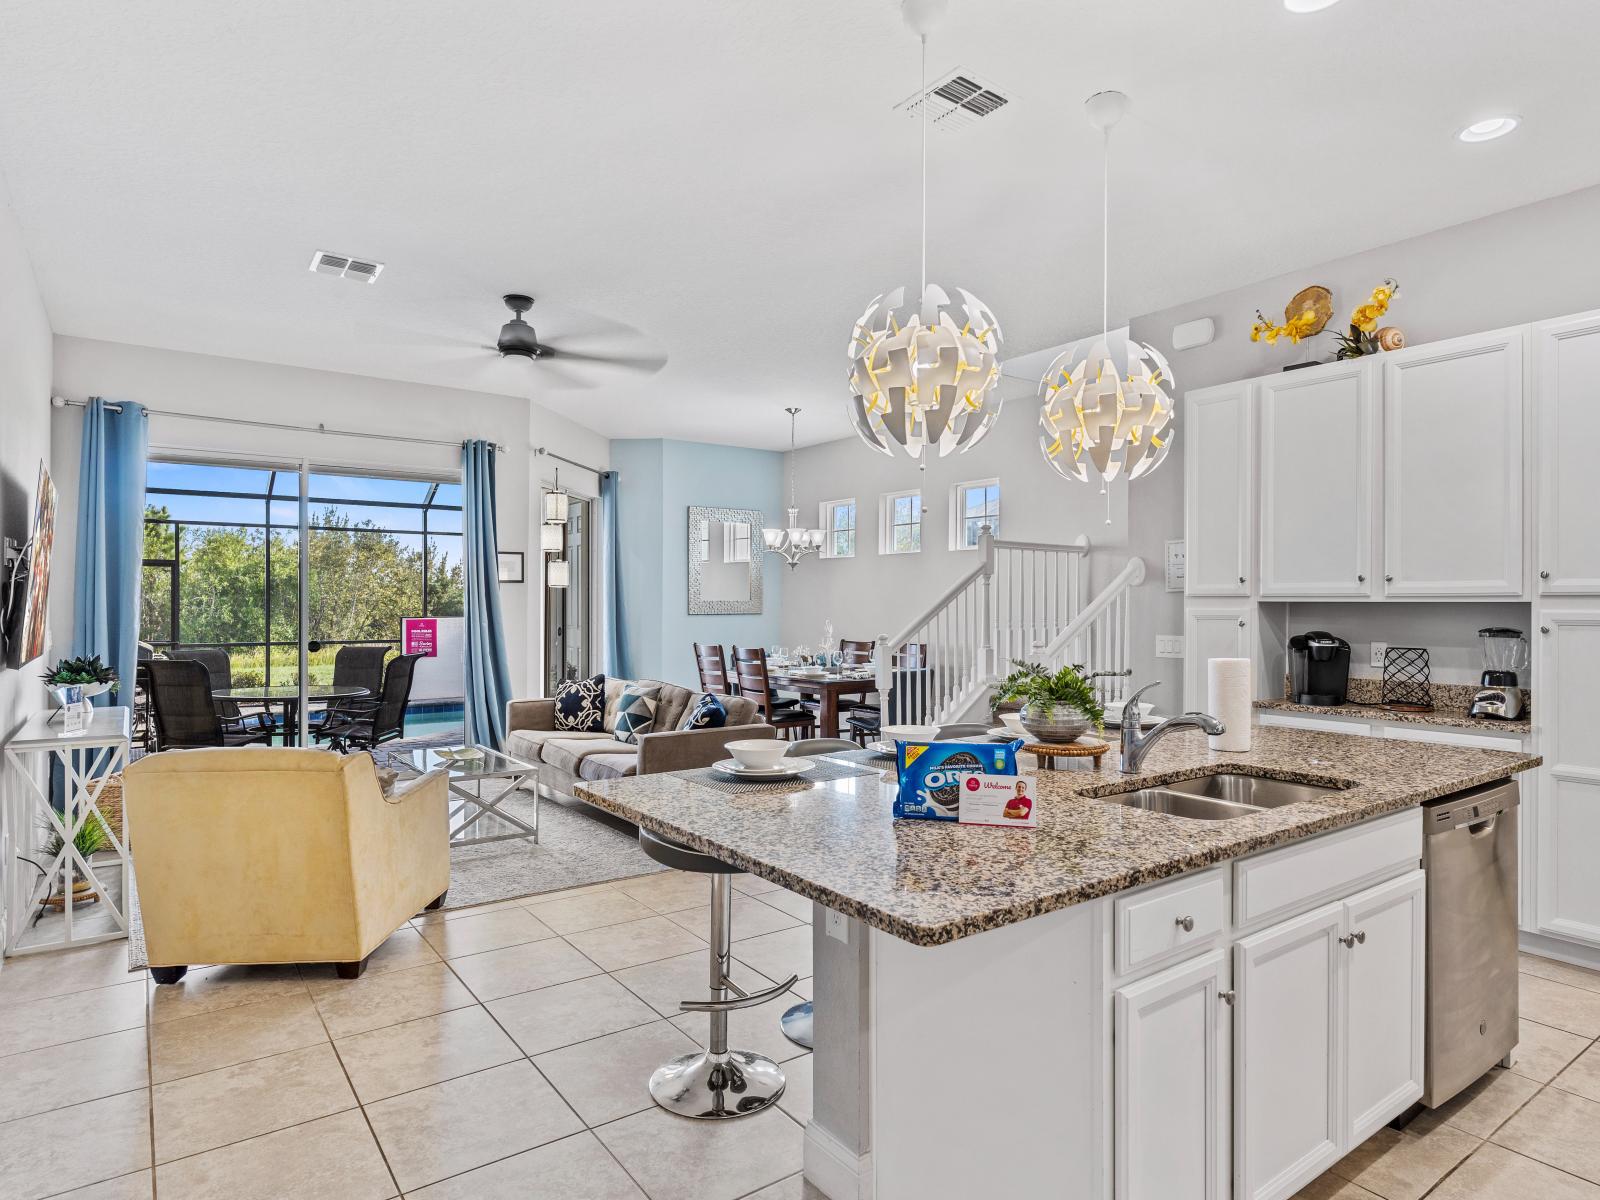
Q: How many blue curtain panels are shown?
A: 3